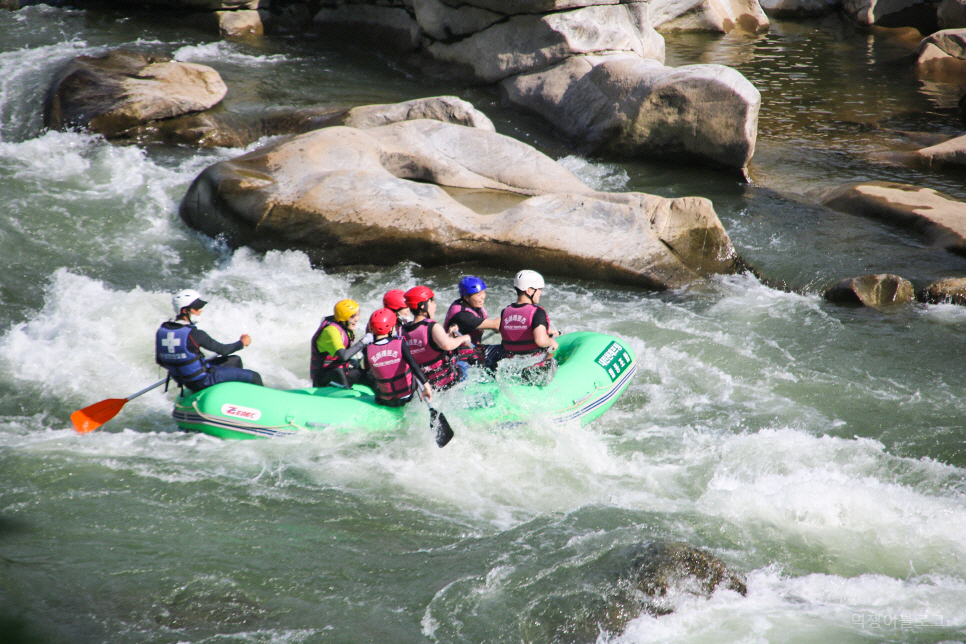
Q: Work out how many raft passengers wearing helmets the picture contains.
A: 7